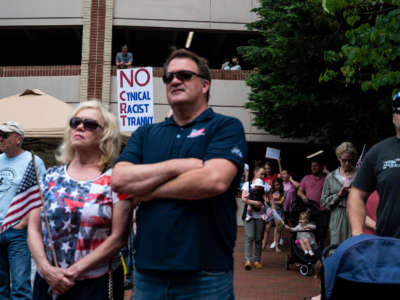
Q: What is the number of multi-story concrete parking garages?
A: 1